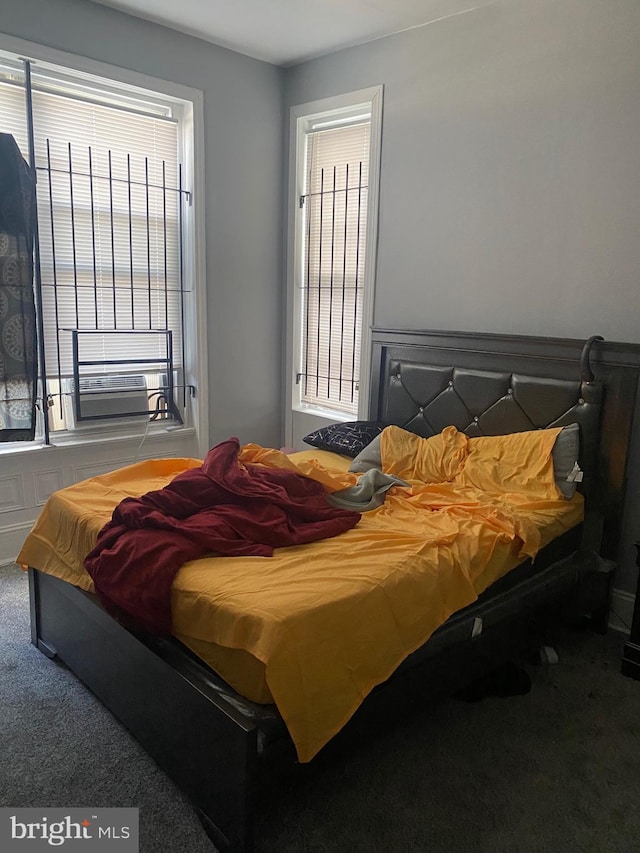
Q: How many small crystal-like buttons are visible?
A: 6